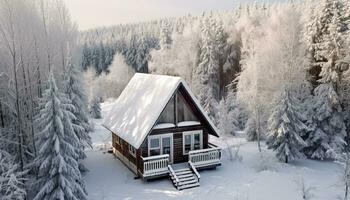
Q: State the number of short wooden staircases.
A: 1